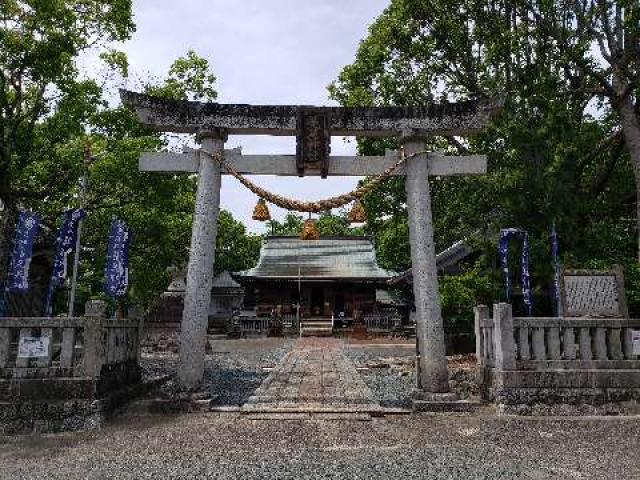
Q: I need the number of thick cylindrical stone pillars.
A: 2